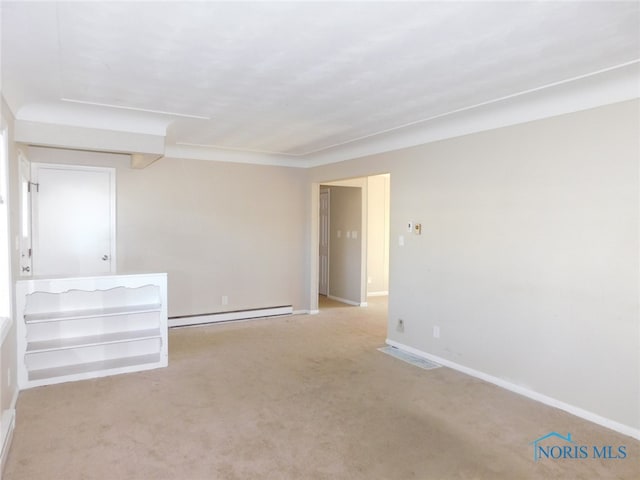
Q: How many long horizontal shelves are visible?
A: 3